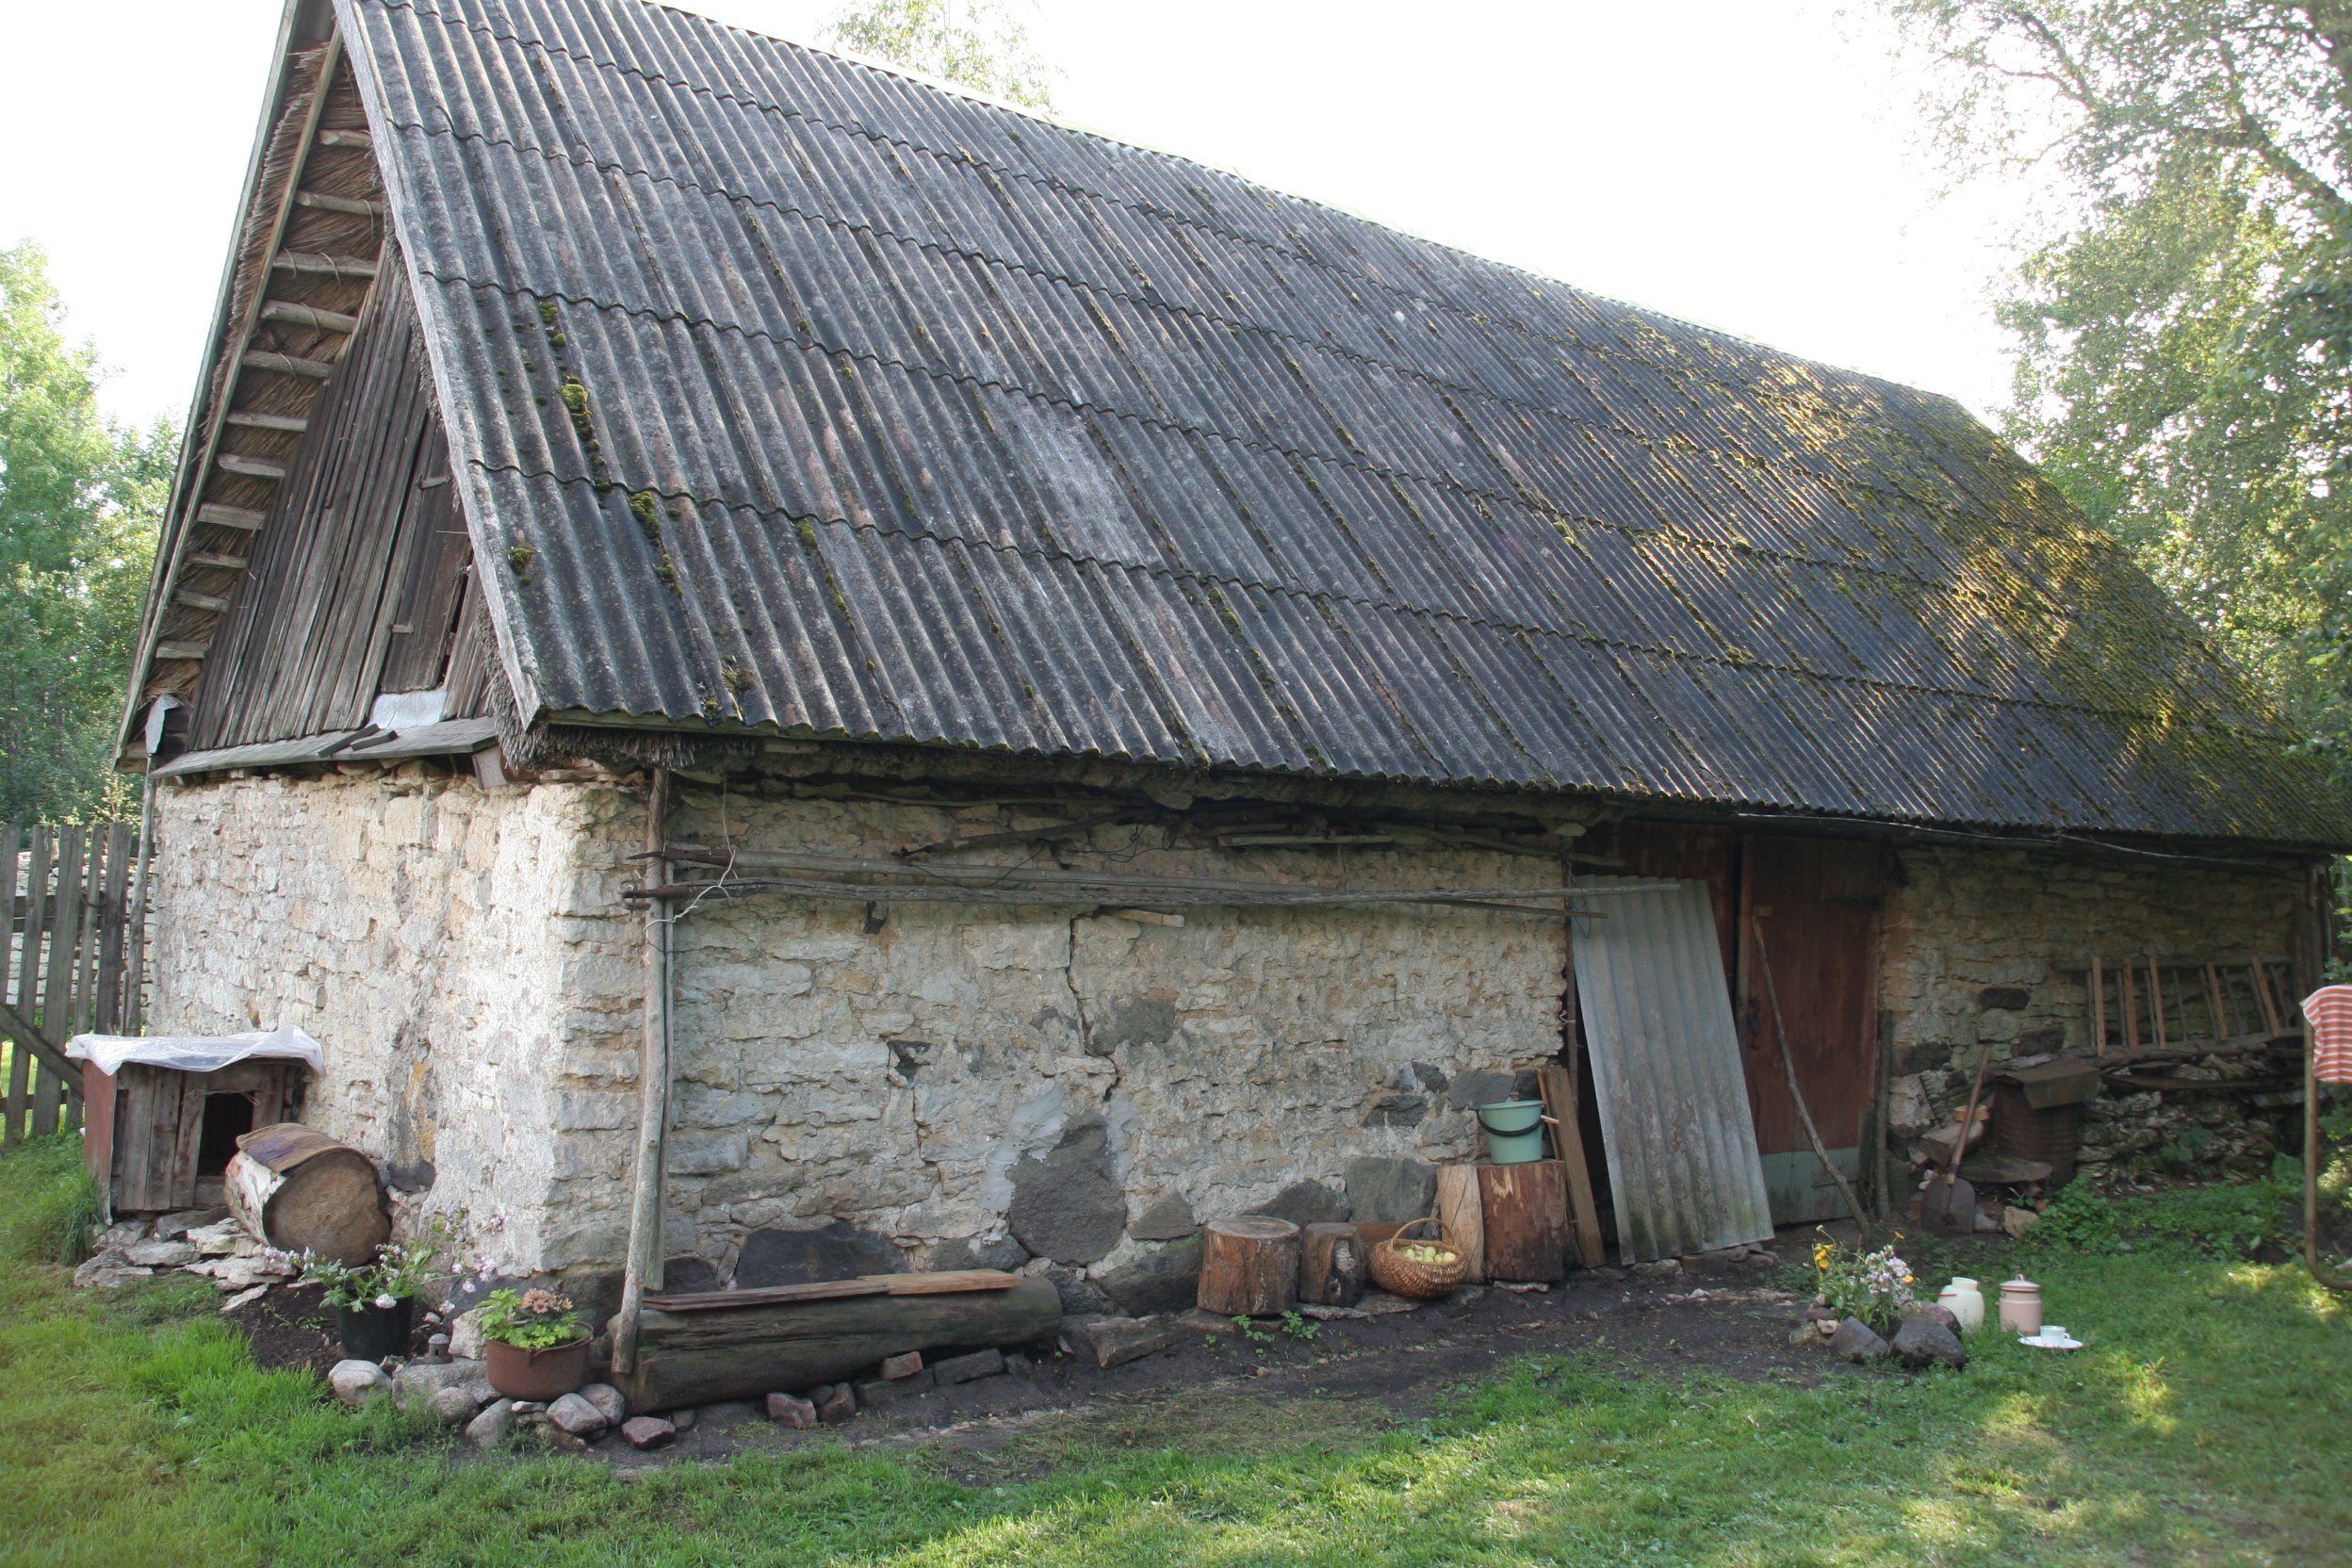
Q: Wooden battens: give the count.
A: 11